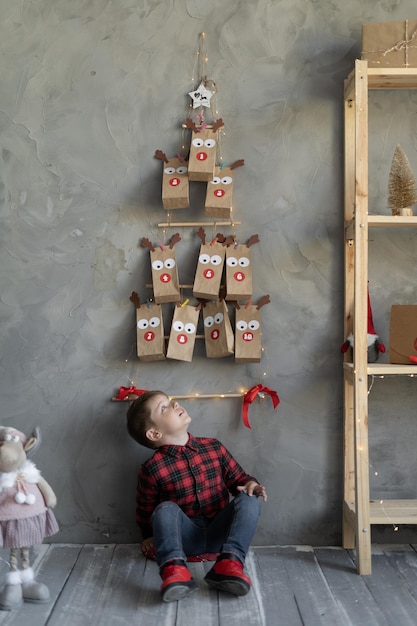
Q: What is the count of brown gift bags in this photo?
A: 10